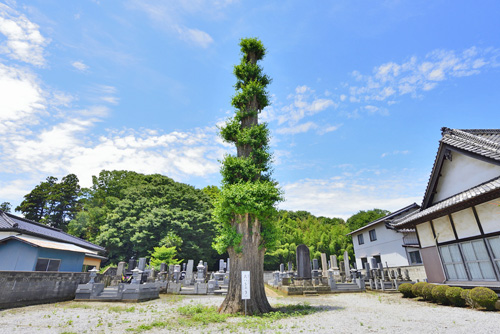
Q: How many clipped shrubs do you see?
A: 7